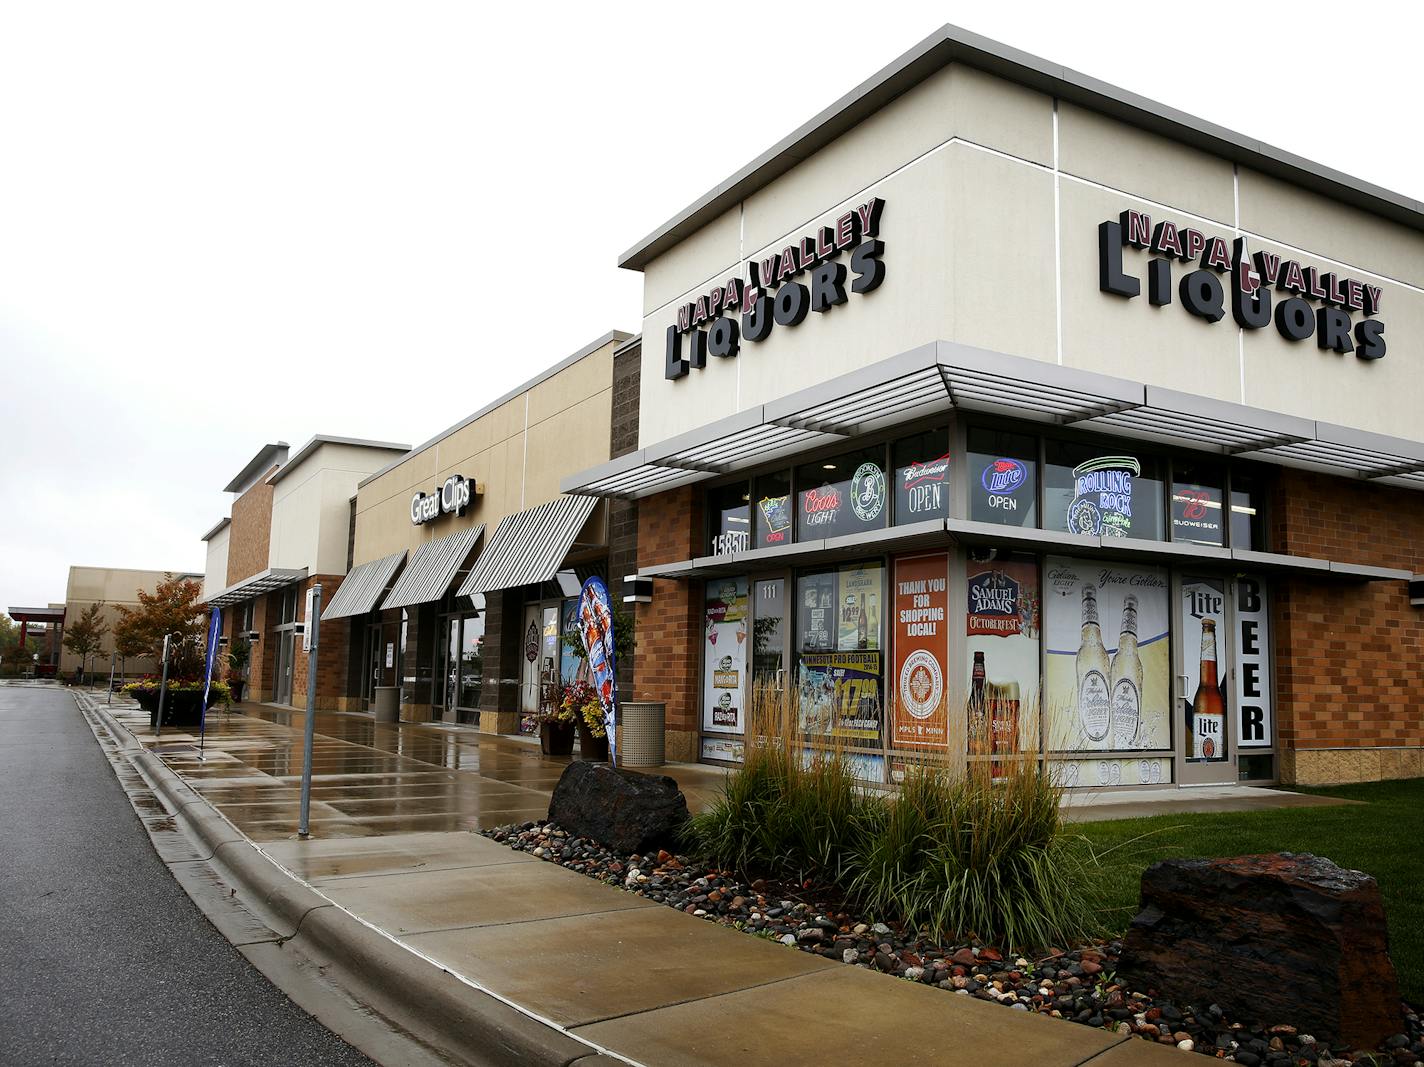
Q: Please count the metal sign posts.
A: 4